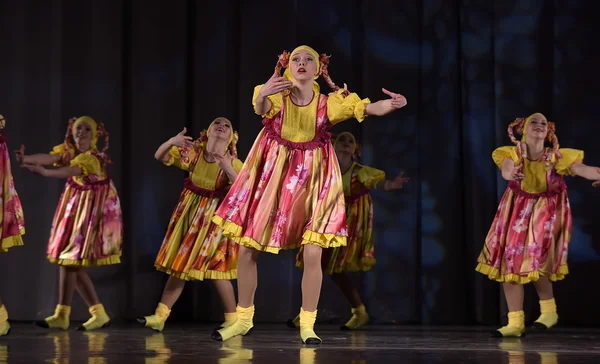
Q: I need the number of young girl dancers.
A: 6